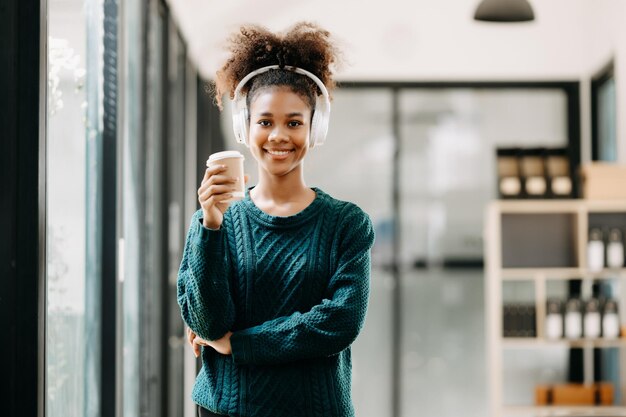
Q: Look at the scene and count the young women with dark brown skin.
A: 1